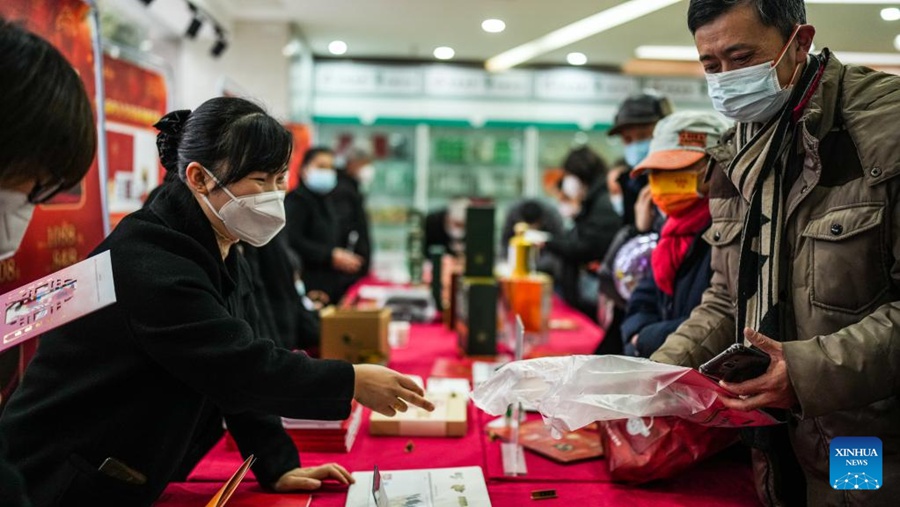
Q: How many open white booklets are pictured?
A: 1